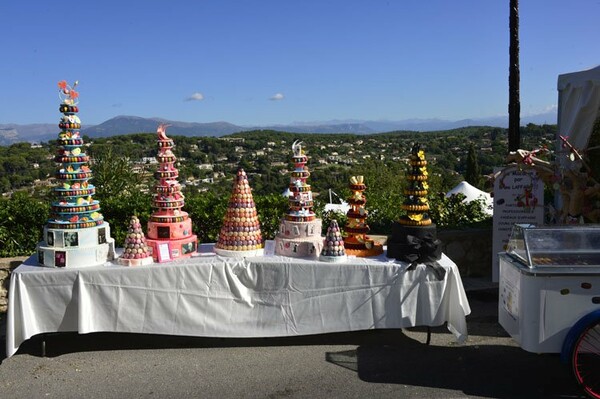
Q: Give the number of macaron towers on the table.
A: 8